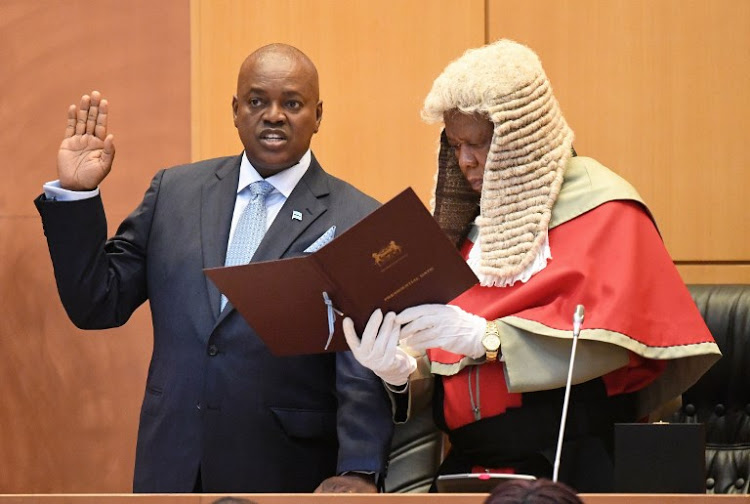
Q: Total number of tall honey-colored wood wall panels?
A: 2